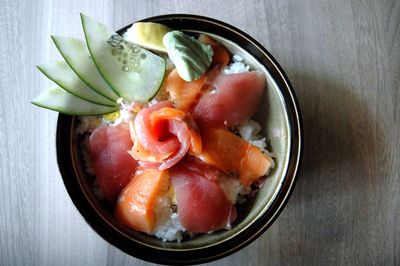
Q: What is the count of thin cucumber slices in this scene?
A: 4